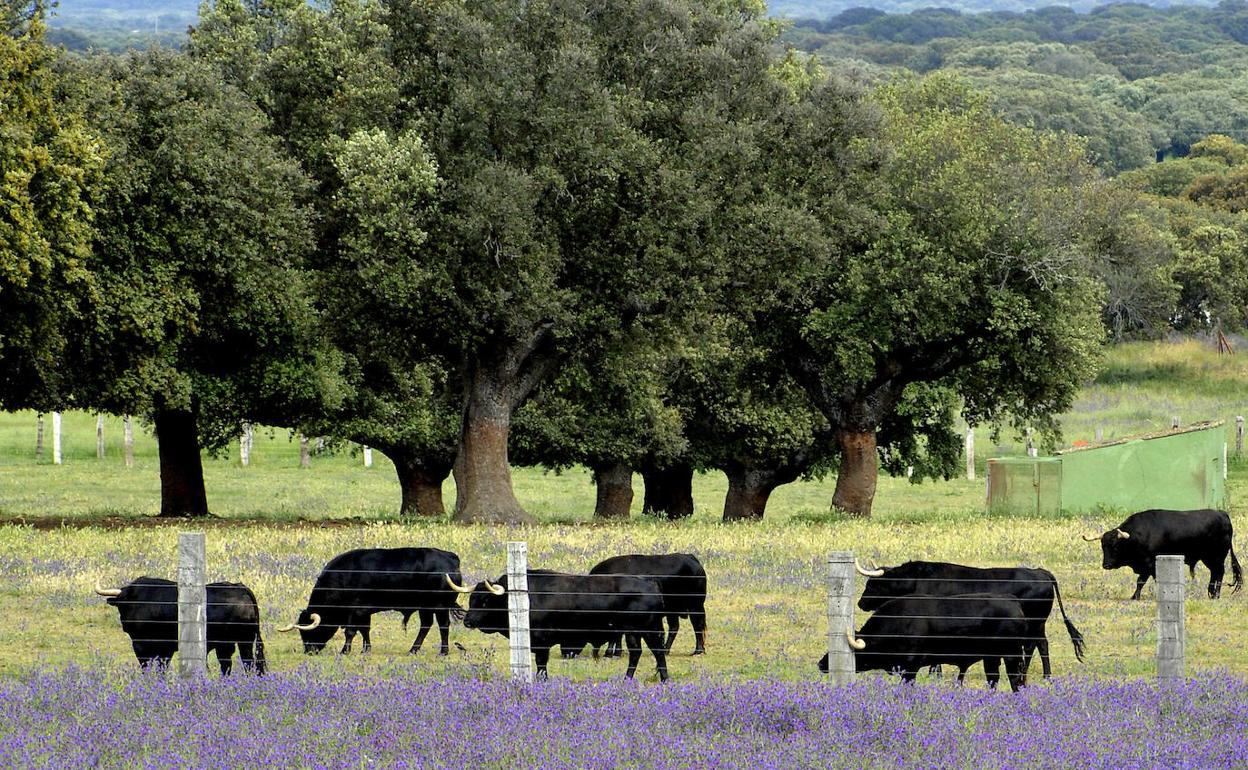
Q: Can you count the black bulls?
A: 7